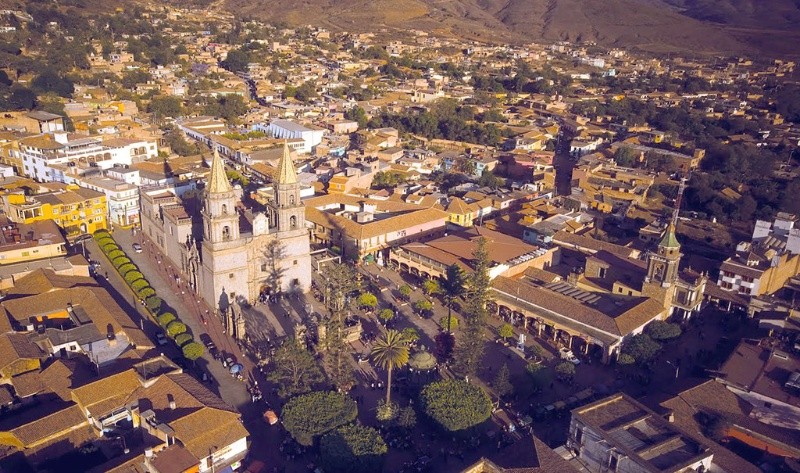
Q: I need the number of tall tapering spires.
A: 2